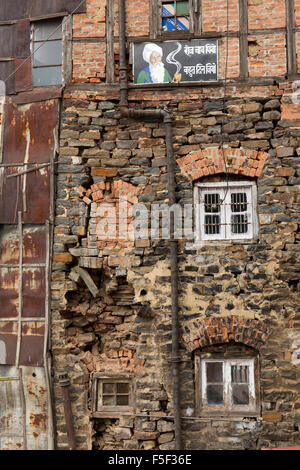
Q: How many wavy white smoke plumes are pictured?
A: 1